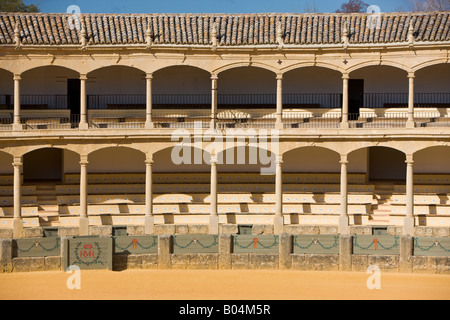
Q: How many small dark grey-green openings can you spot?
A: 4